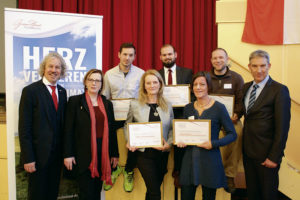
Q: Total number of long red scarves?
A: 1